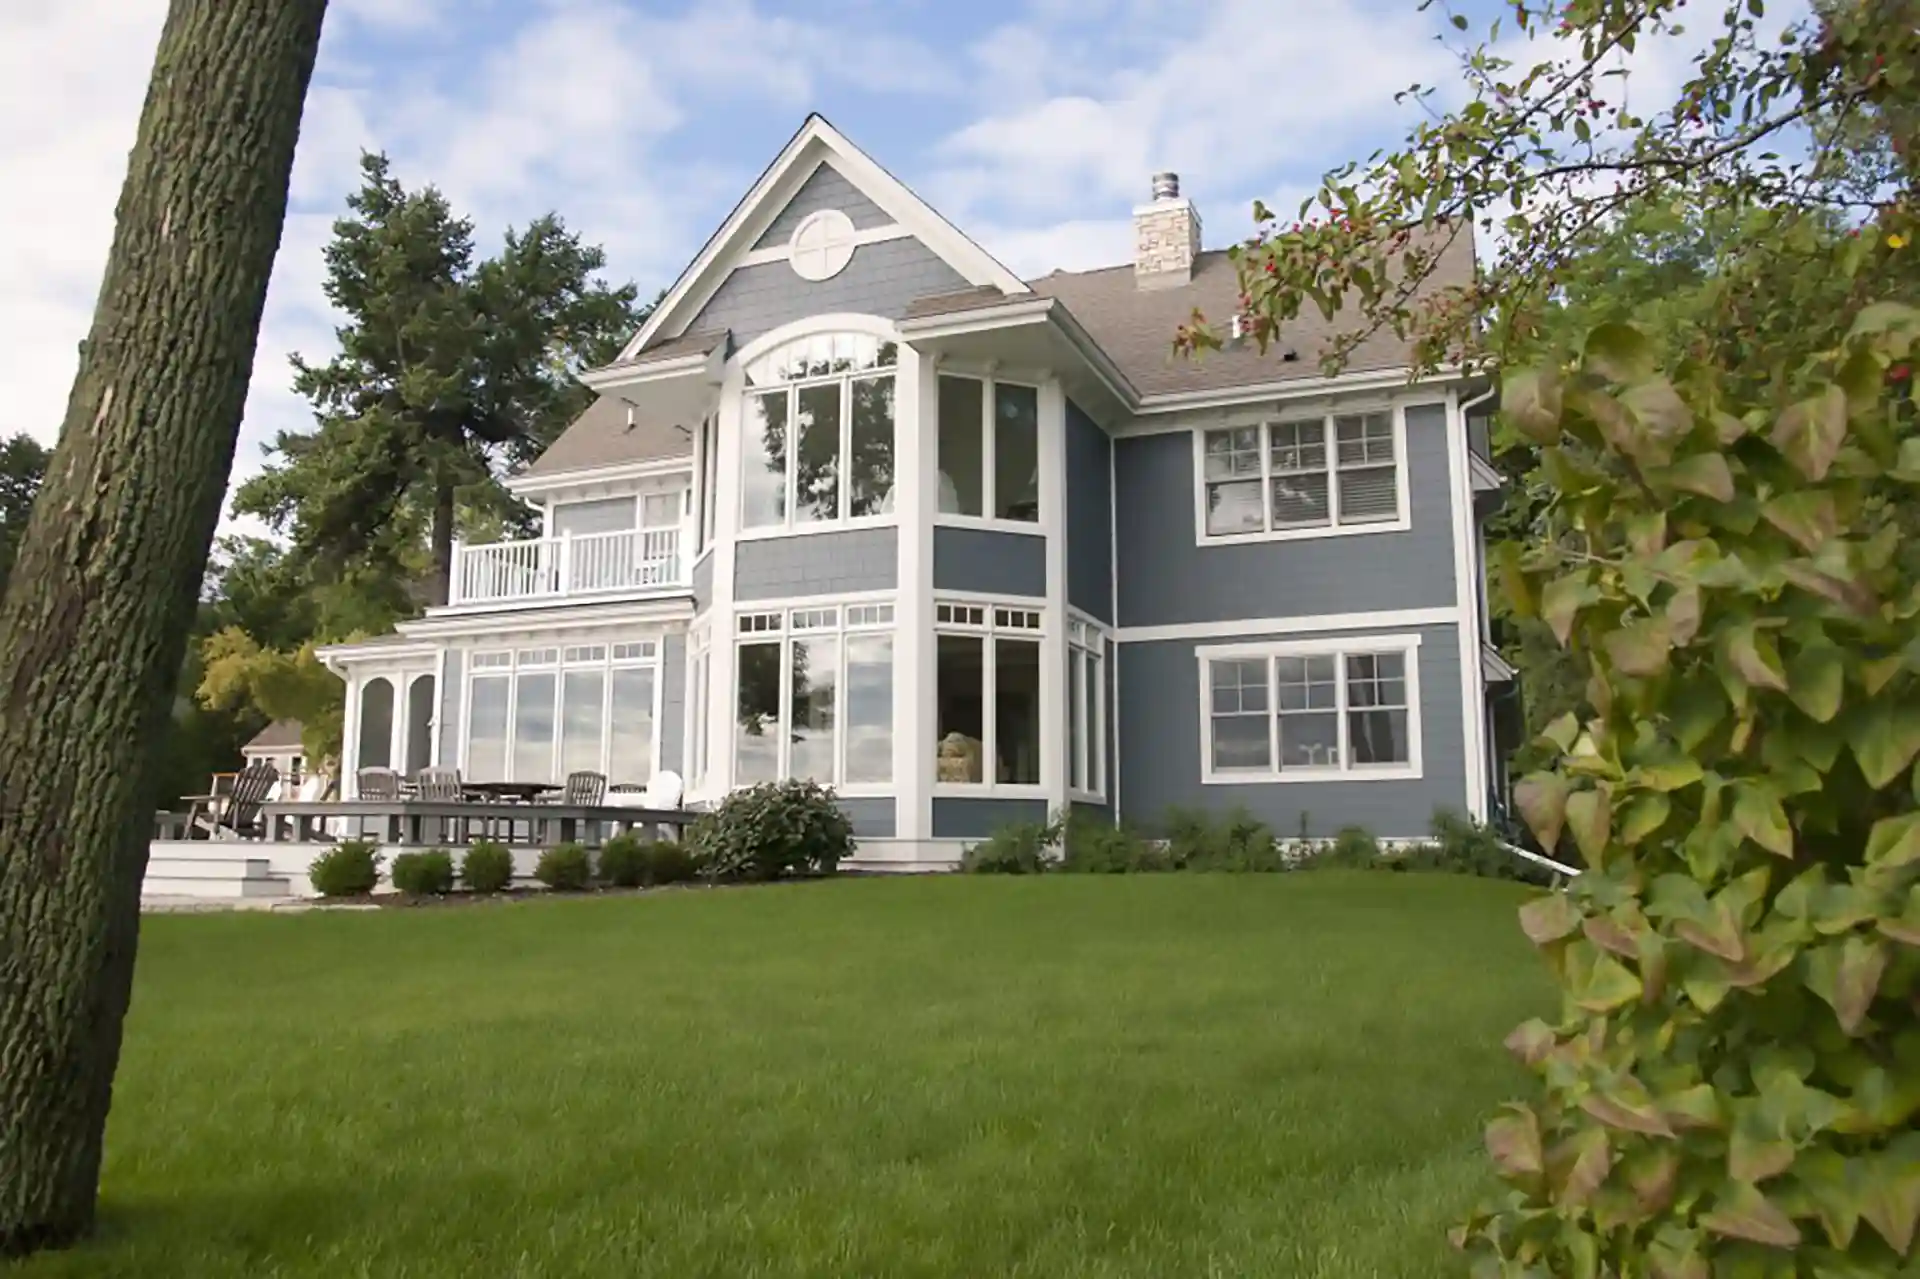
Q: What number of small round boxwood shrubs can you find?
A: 6